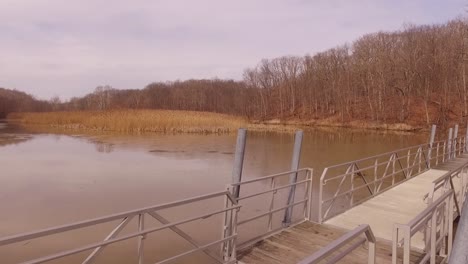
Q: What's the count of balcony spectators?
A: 0